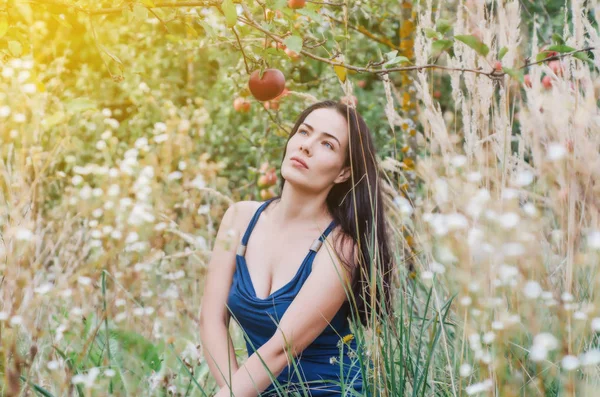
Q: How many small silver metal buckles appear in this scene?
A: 2